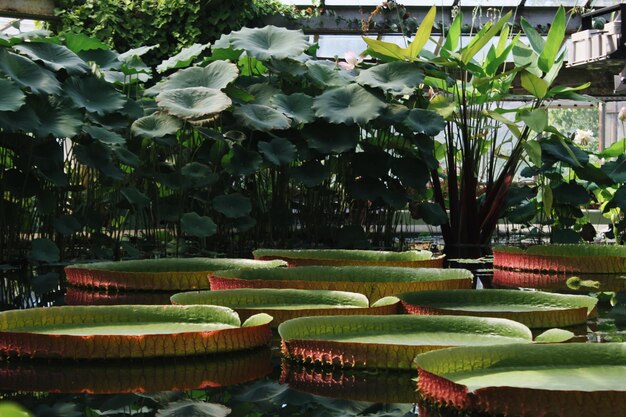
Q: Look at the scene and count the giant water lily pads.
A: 9